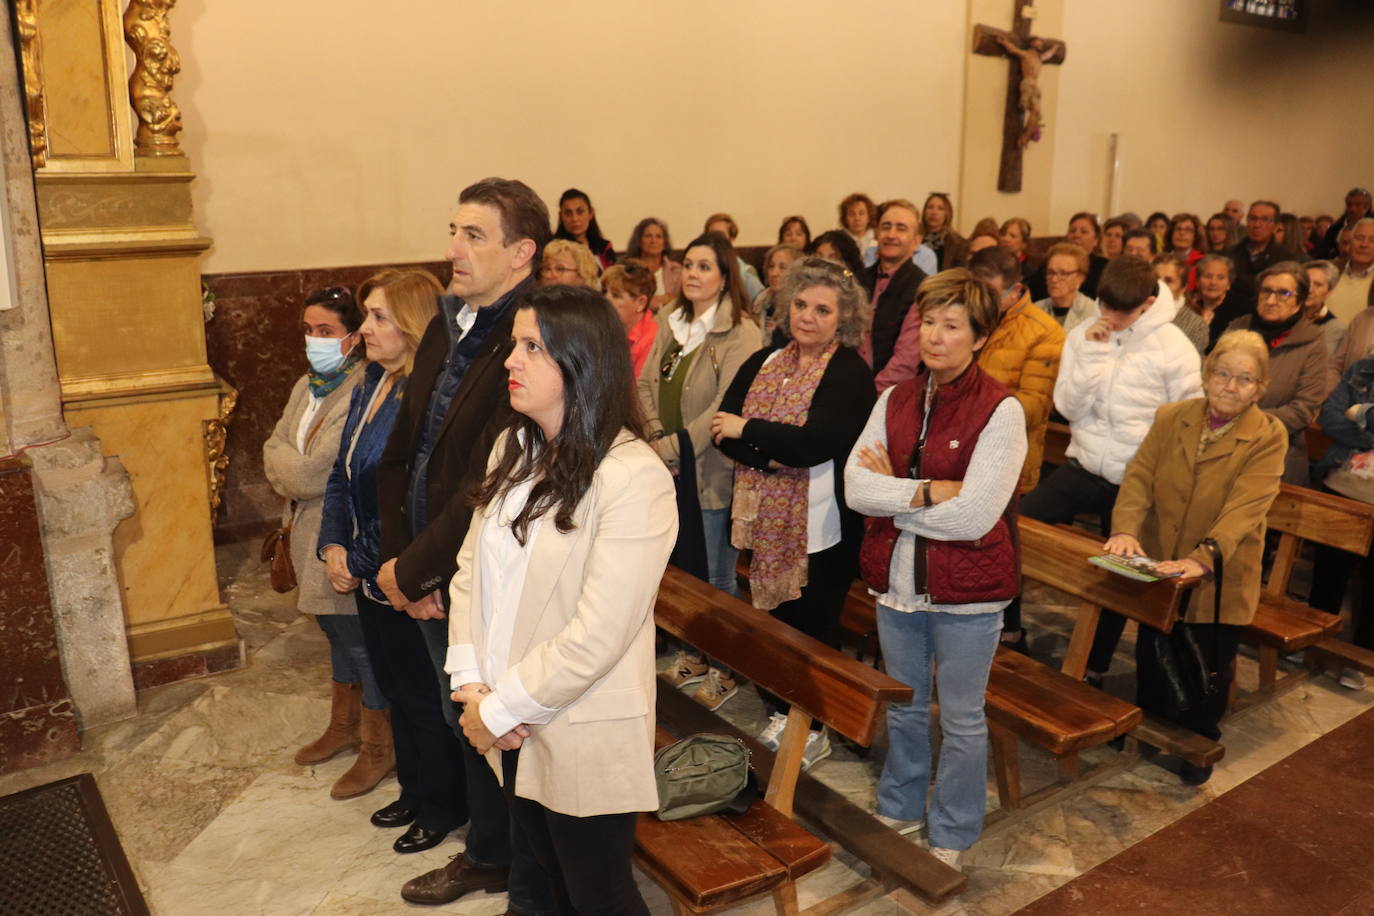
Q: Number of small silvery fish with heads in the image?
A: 0